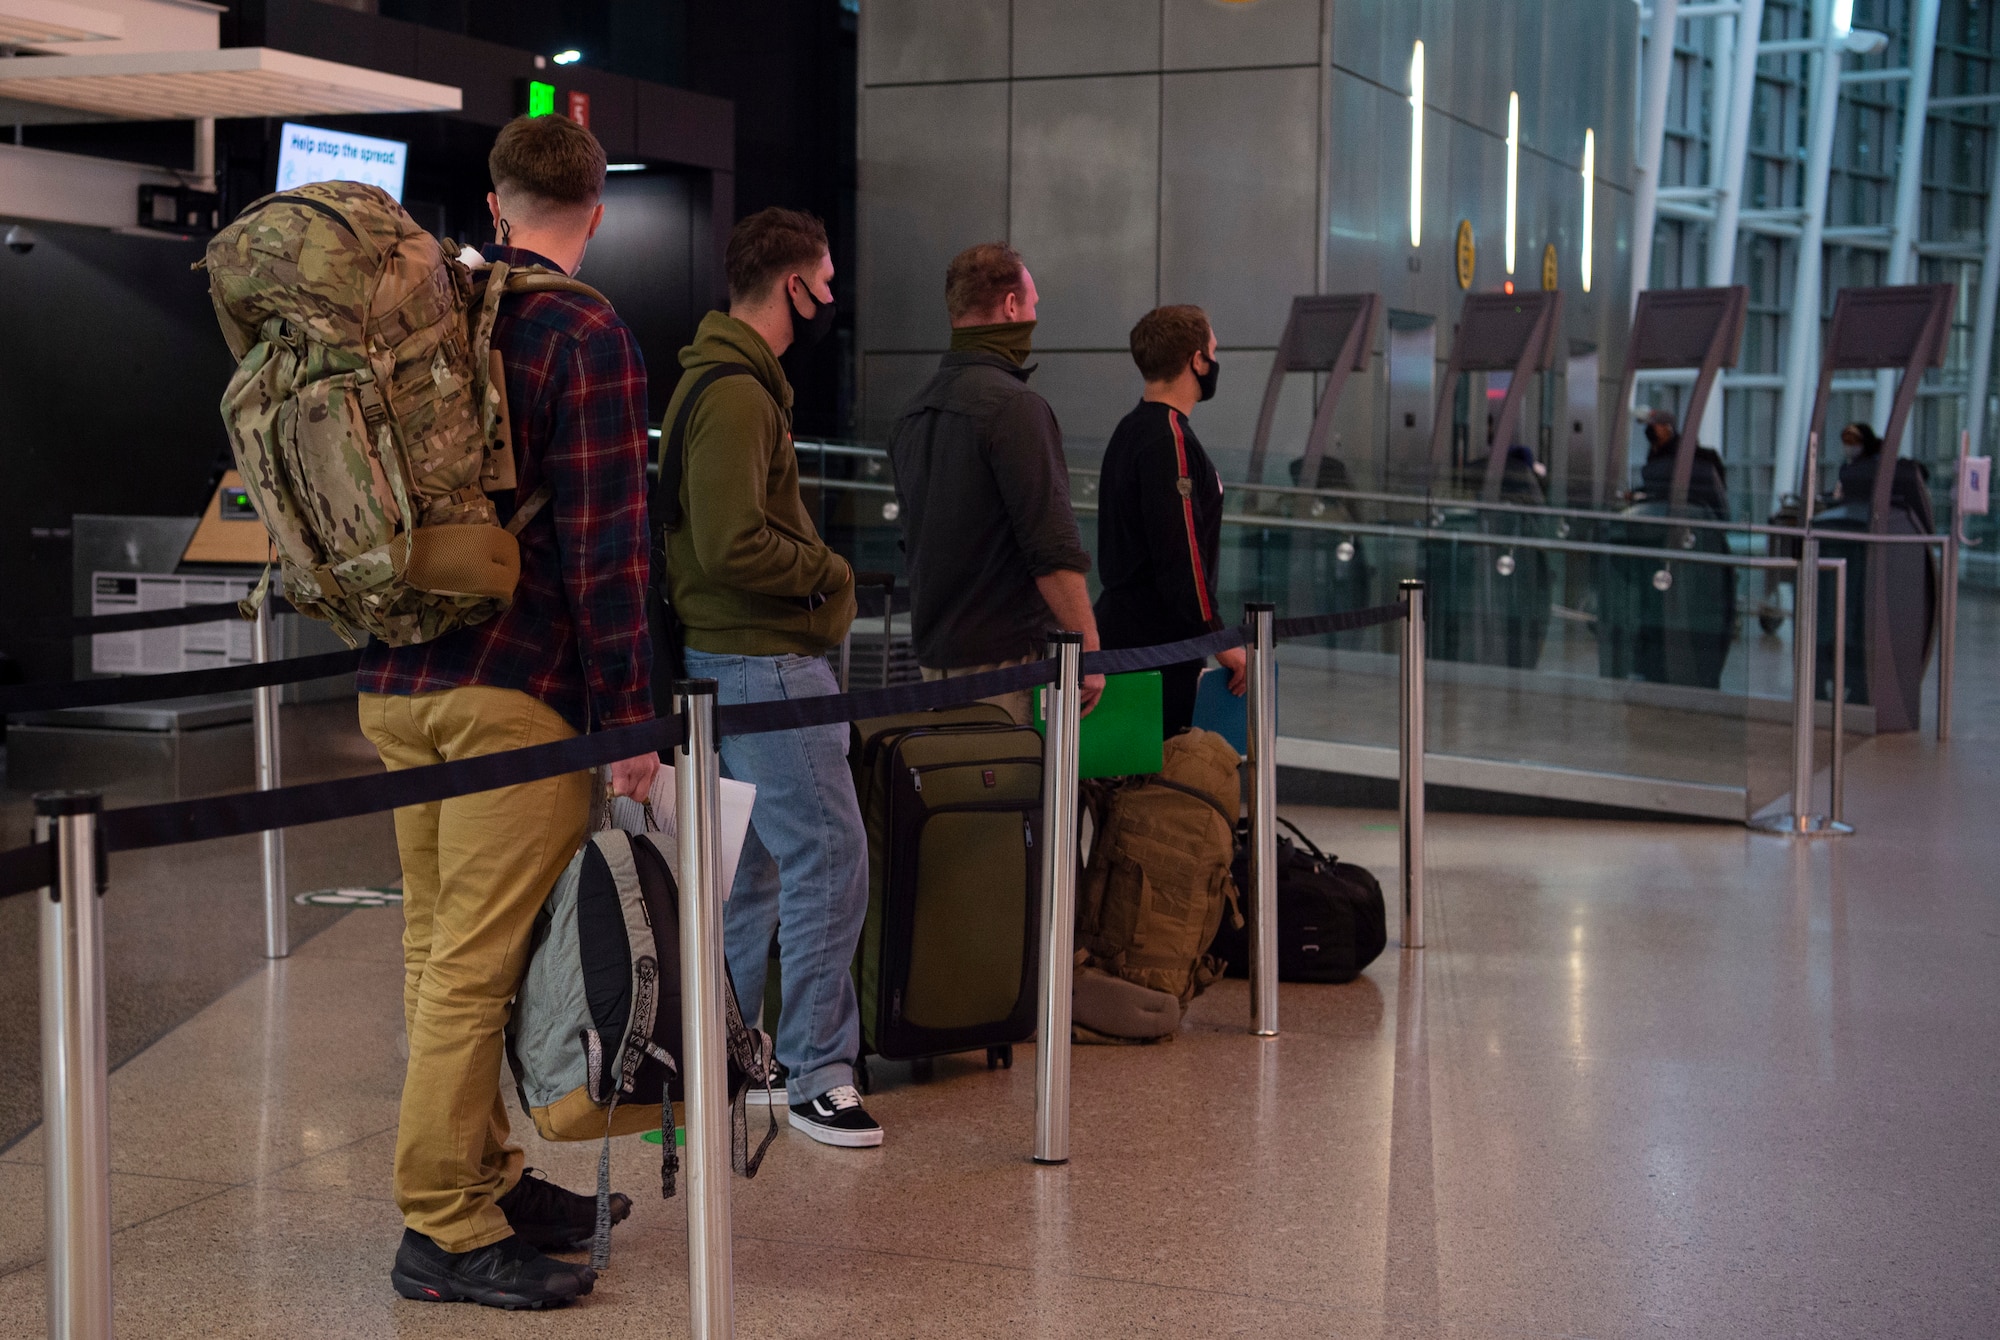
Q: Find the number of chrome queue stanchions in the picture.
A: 6